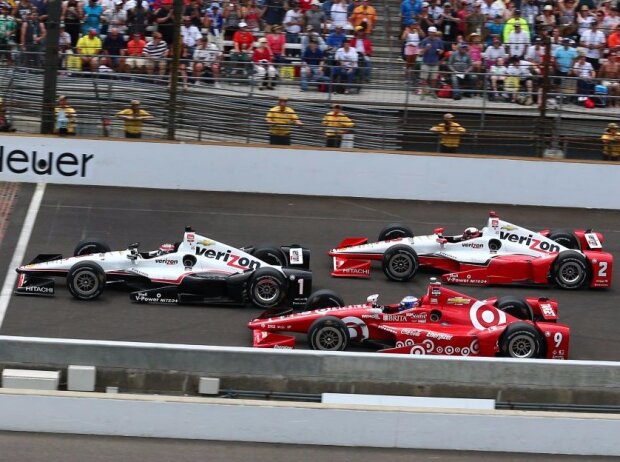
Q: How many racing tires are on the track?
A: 12